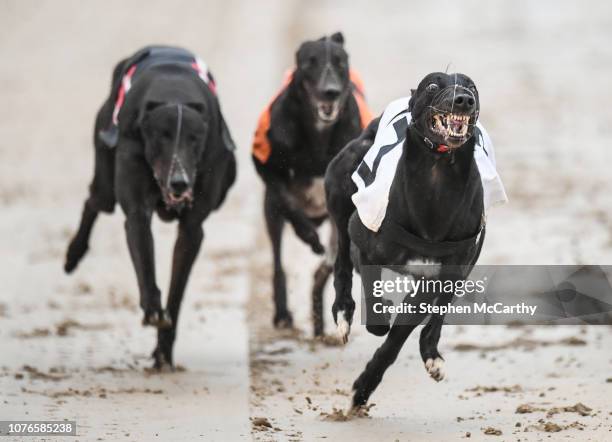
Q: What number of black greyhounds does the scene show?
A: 3